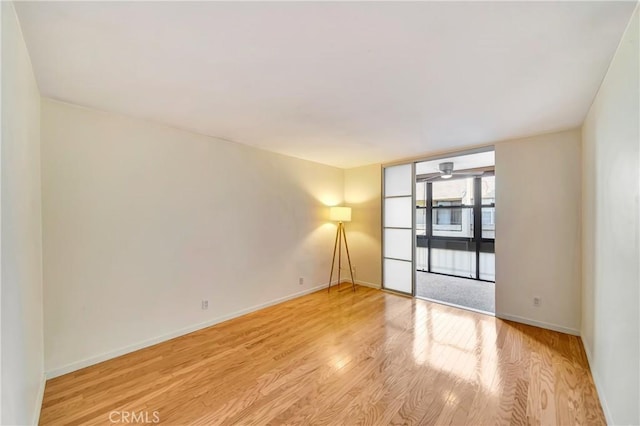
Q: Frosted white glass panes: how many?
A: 4